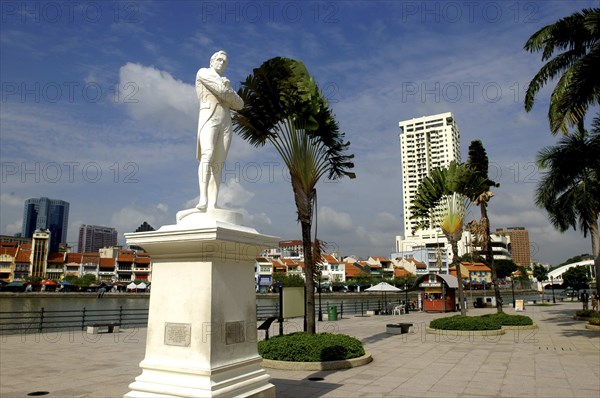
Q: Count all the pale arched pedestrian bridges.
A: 1